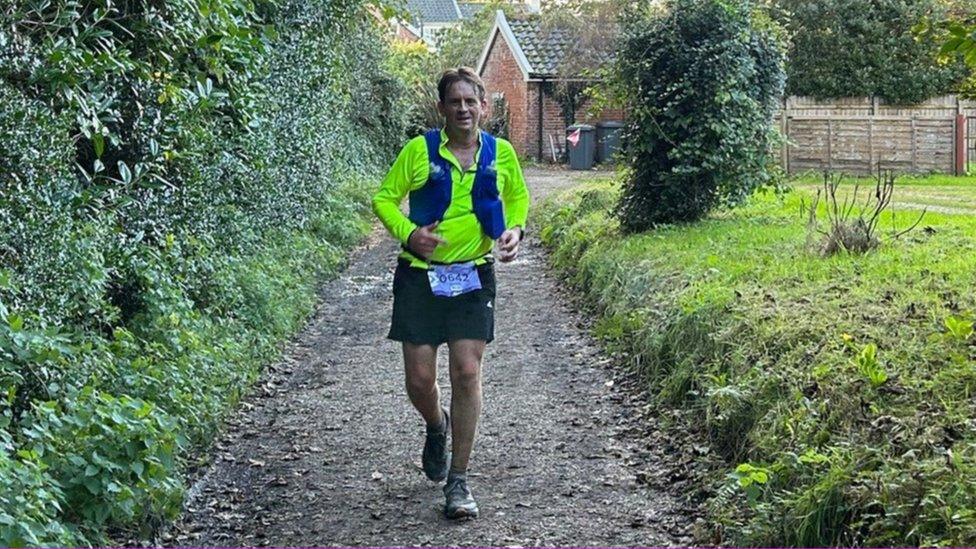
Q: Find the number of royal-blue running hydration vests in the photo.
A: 1